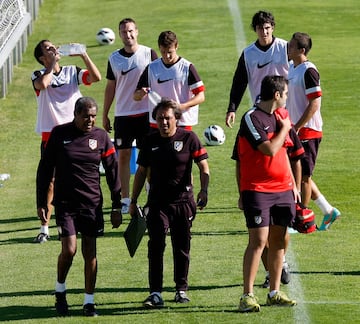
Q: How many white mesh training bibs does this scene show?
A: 5